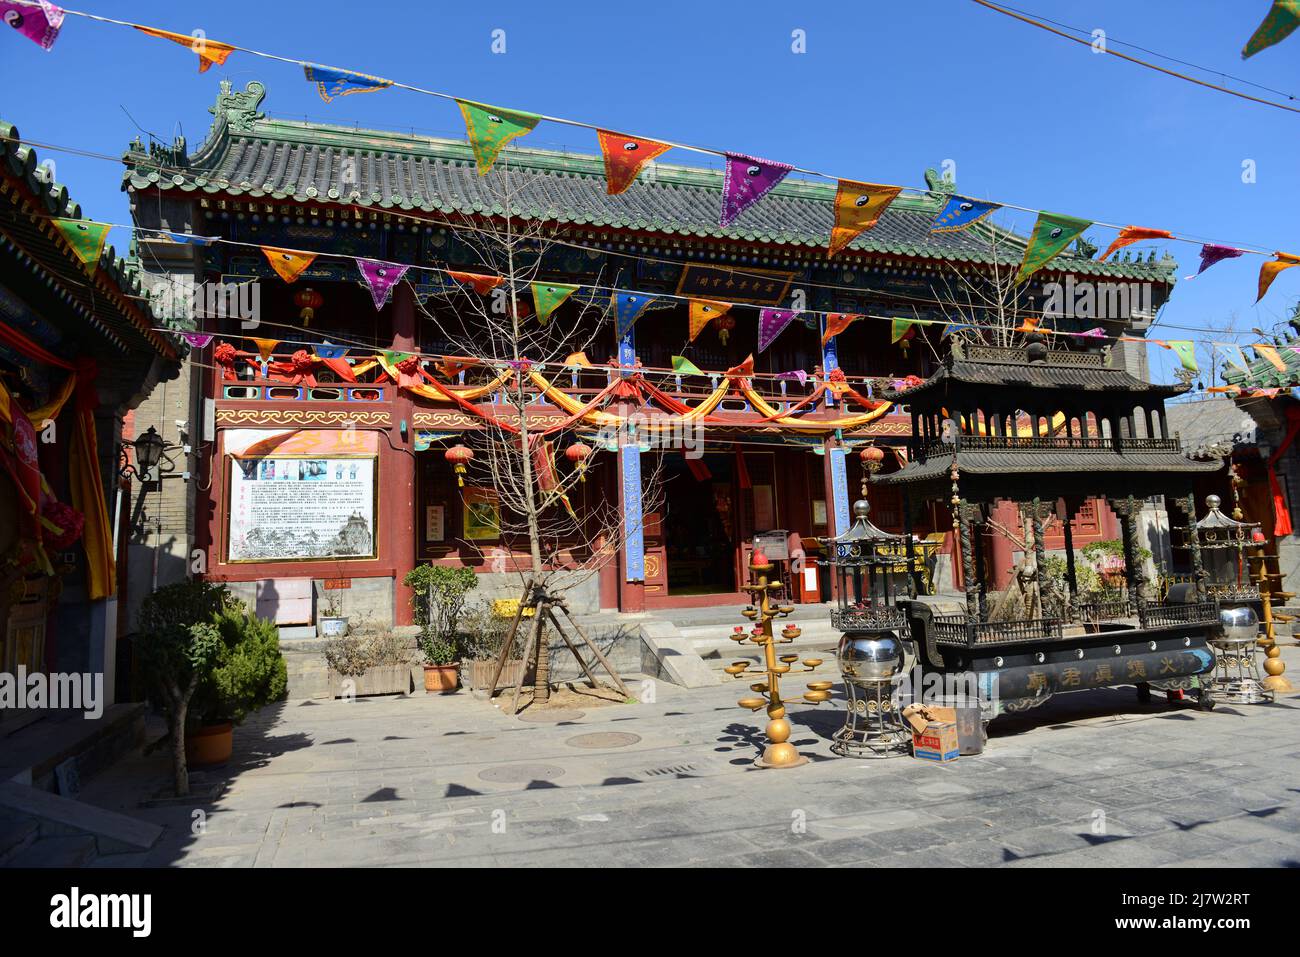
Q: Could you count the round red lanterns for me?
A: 7